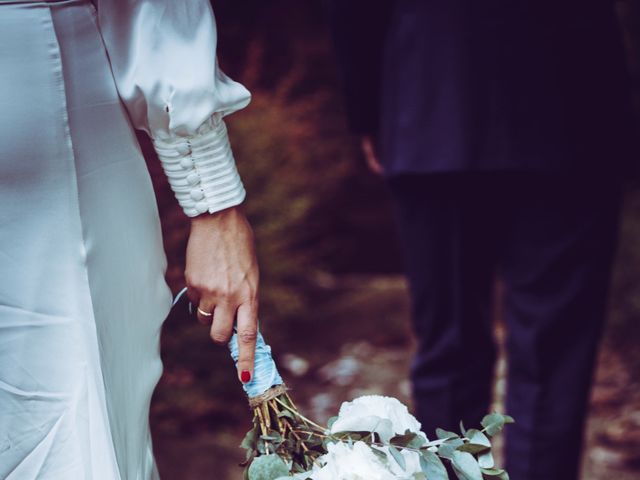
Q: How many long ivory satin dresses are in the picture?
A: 1